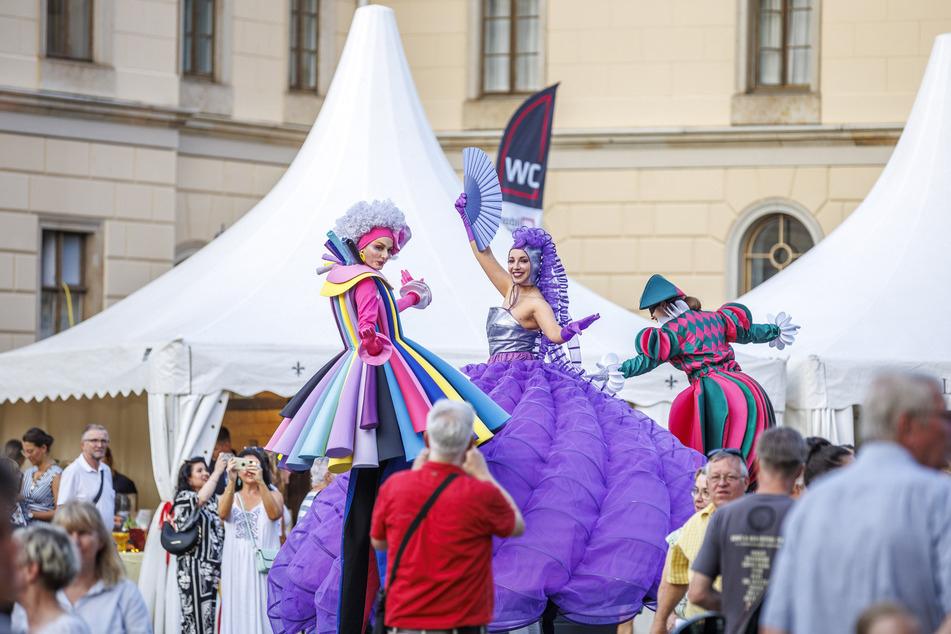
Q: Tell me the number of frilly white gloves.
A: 2